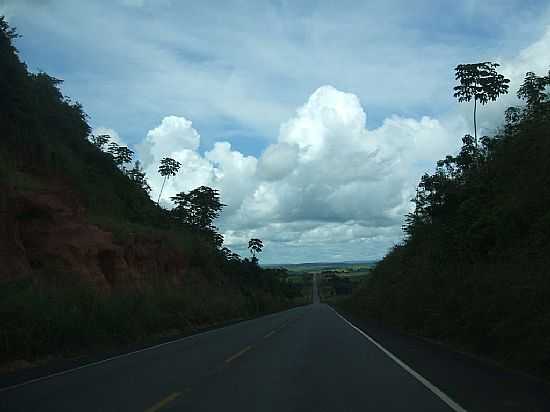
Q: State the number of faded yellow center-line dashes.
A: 3